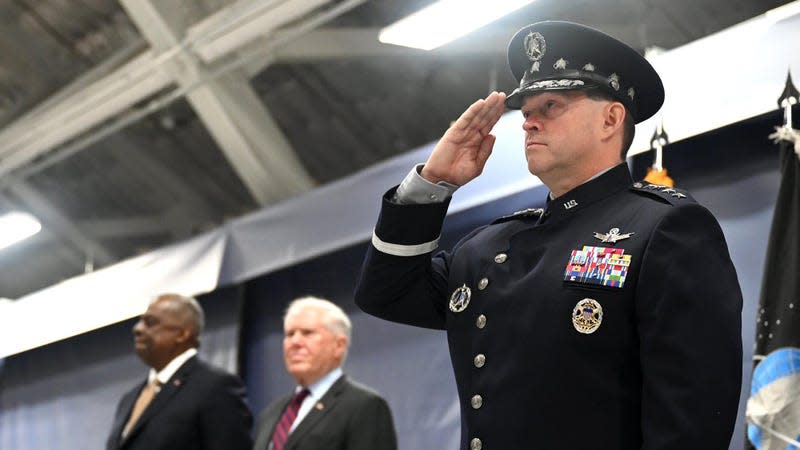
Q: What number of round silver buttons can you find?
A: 6